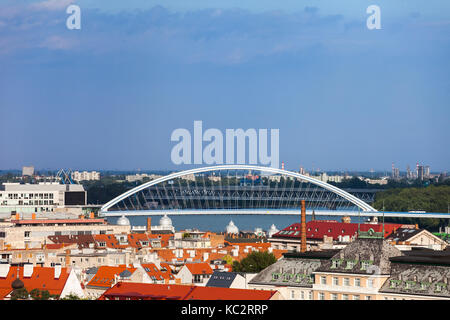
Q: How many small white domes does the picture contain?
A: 4